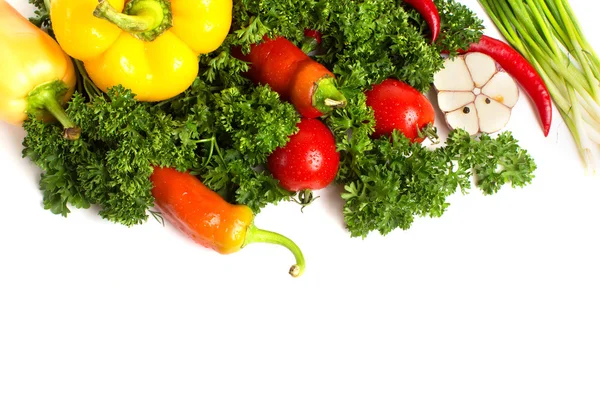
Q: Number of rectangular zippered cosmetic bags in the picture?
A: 0